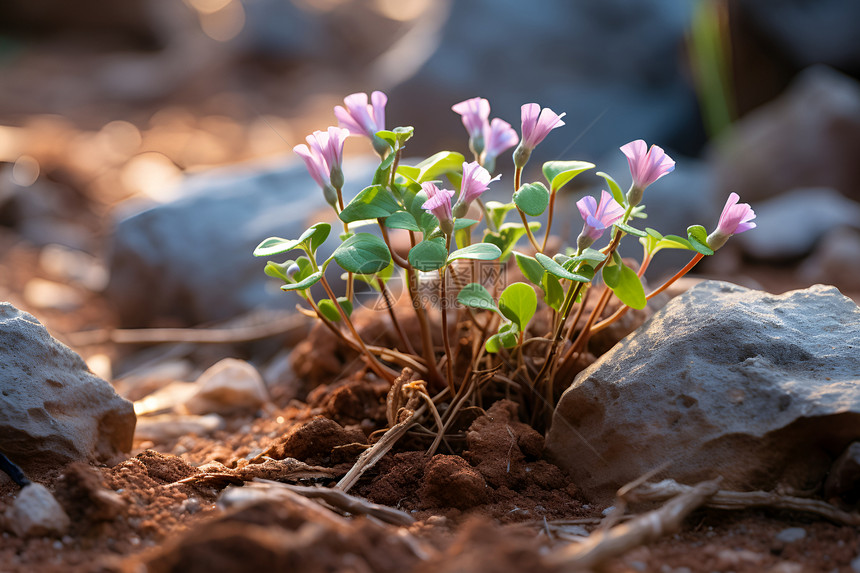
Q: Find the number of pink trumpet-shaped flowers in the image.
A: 11